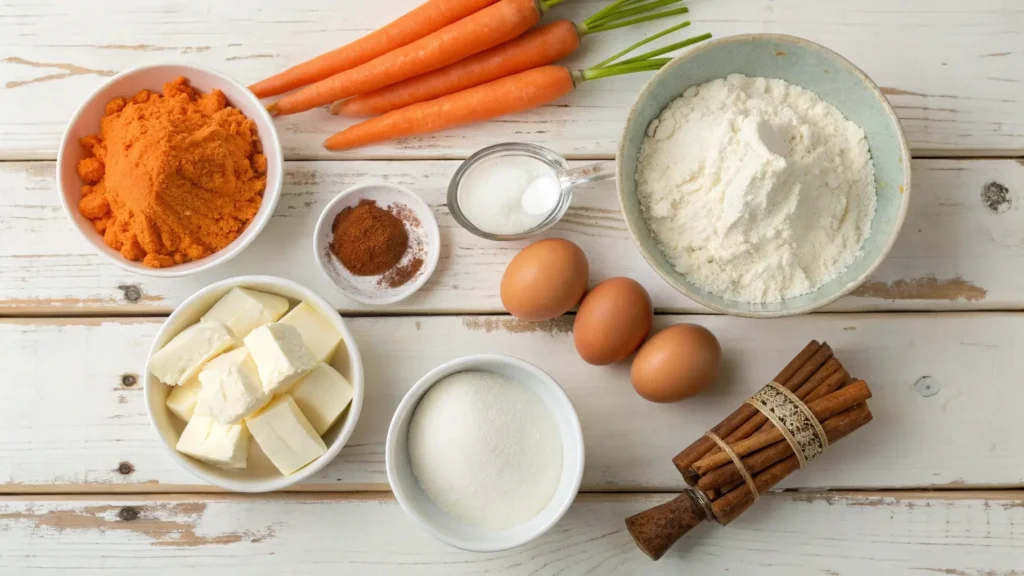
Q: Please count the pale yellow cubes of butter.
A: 9